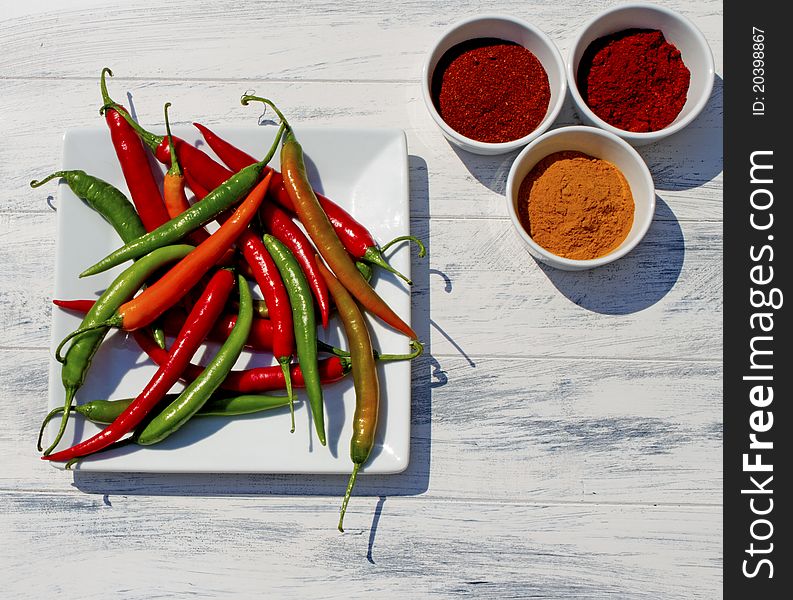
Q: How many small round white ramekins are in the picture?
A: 3